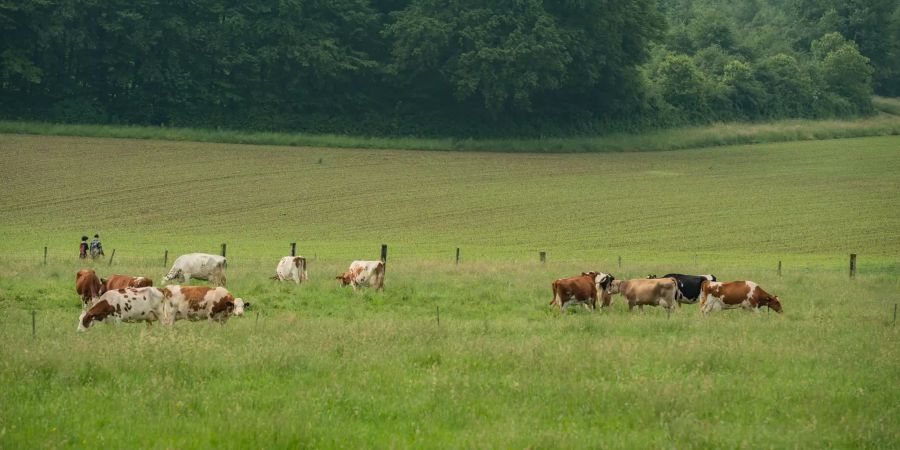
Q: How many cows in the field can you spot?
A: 12